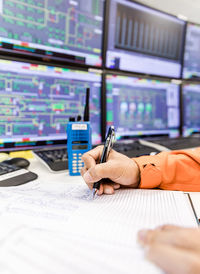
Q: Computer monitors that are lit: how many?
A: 6